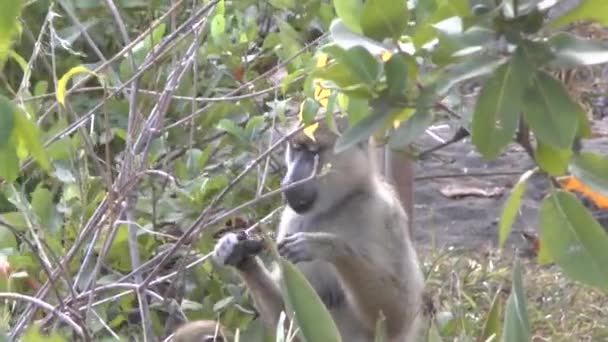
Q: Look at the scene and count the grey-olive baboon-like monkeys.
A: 2